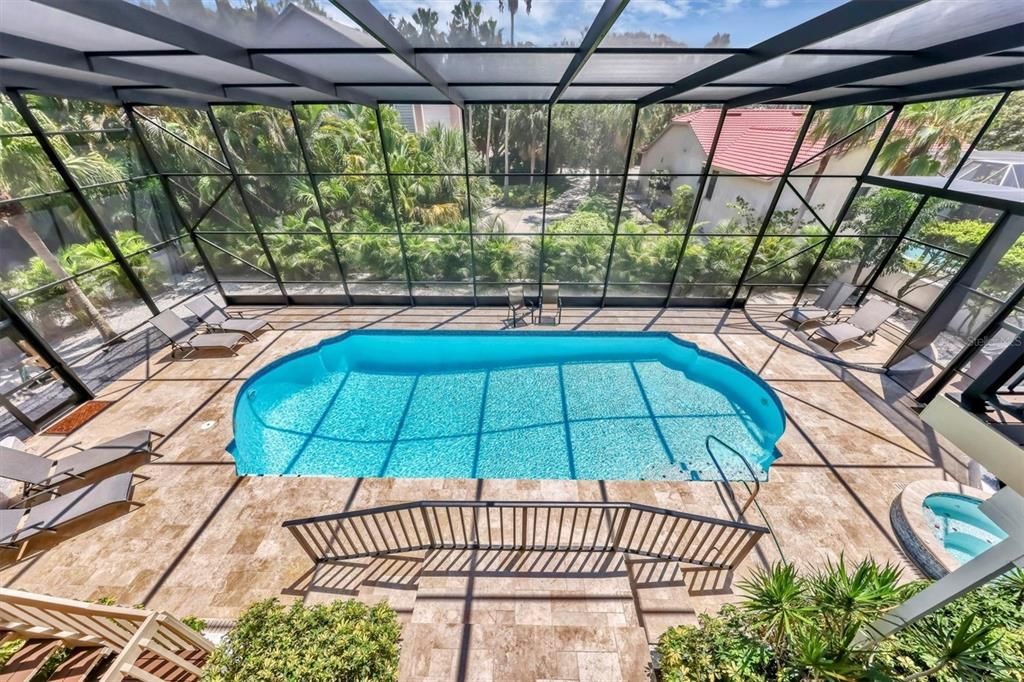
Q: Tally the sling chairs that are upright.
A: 2